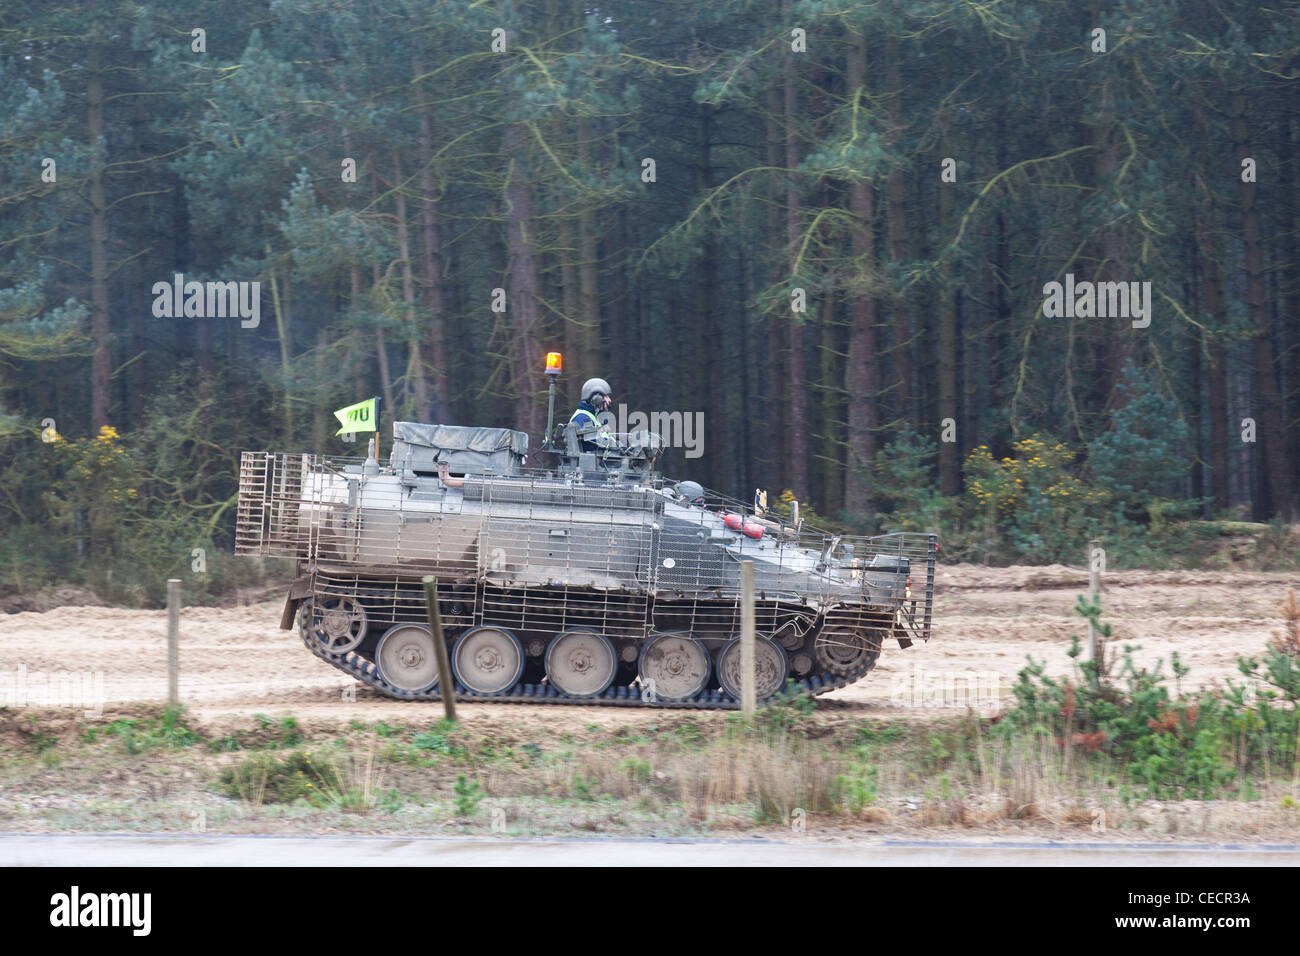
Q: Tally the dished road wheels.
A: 5